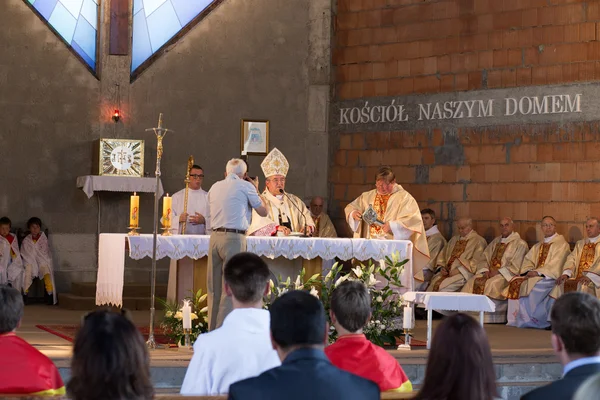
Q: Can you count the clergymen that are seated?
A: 6